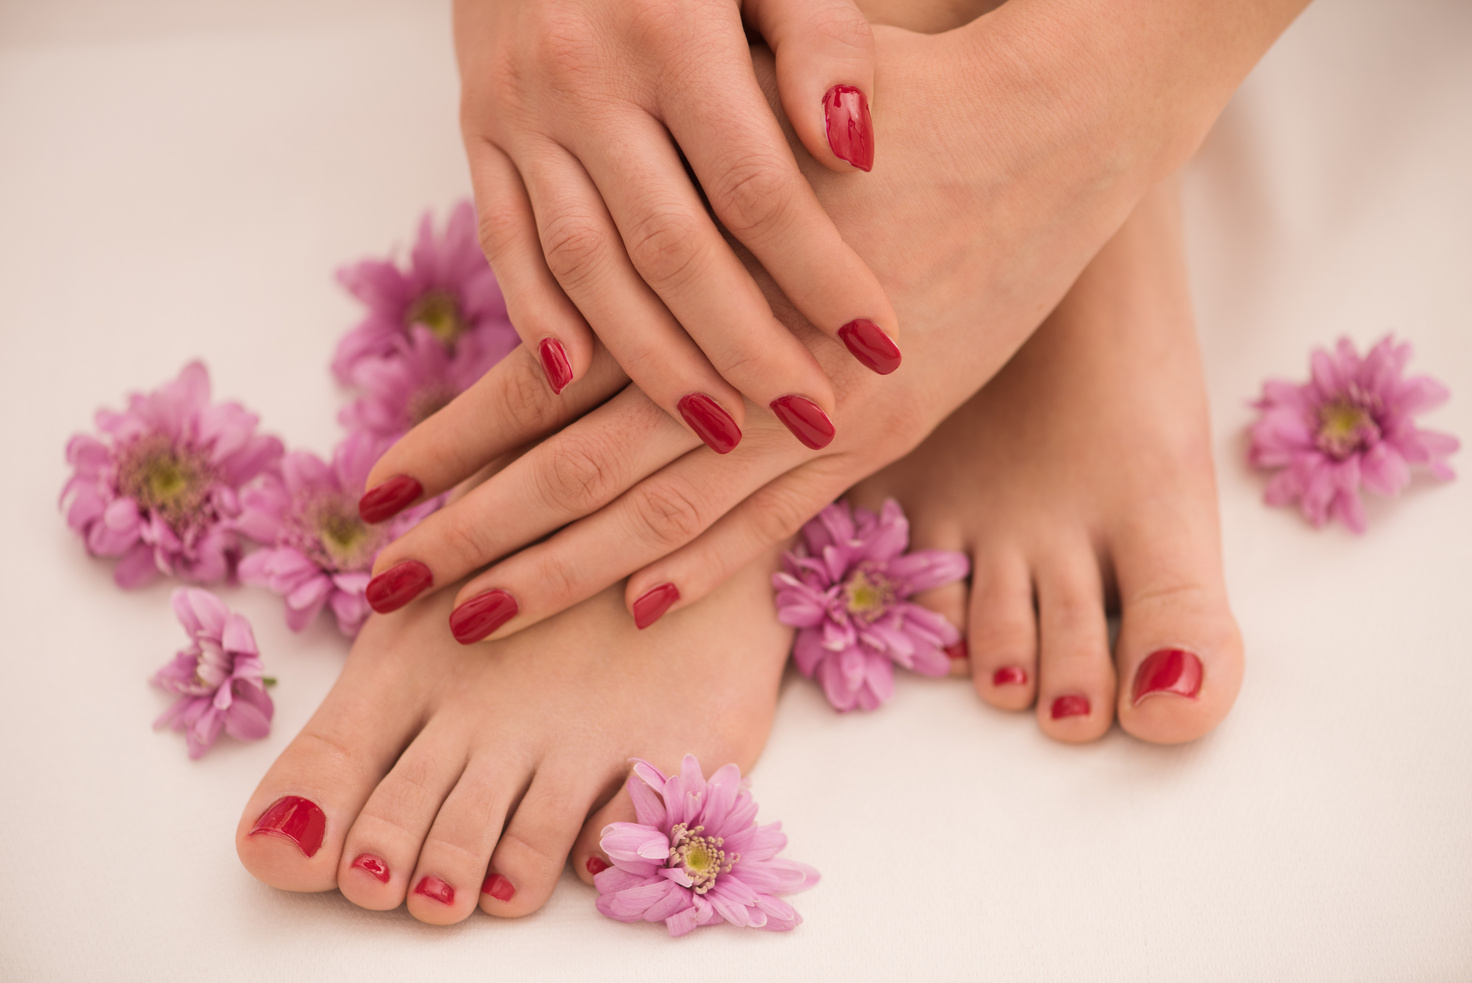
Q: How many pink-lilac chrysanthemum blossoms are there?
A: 8